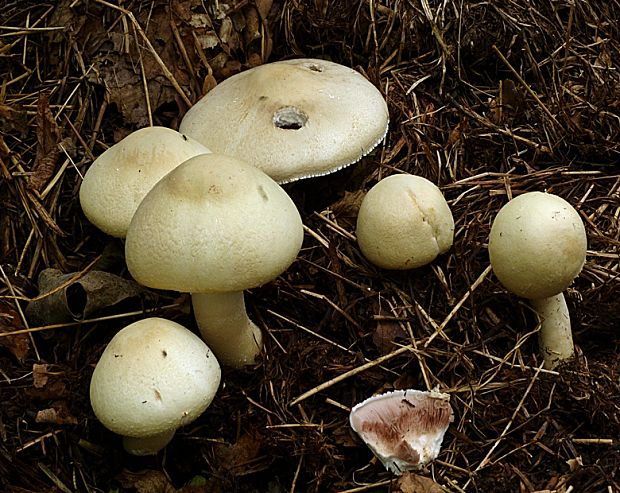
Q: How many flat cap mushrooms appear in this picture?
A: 1